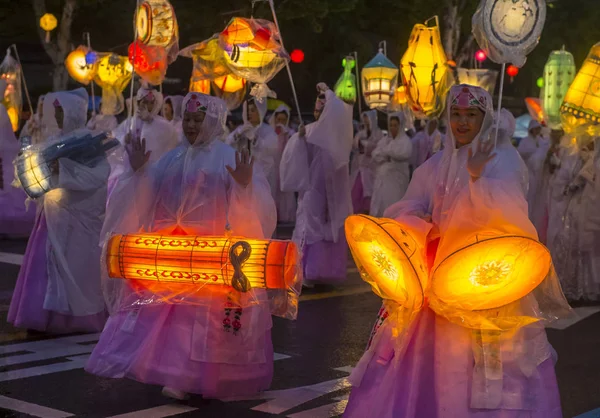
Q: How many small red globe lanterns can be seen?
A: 3